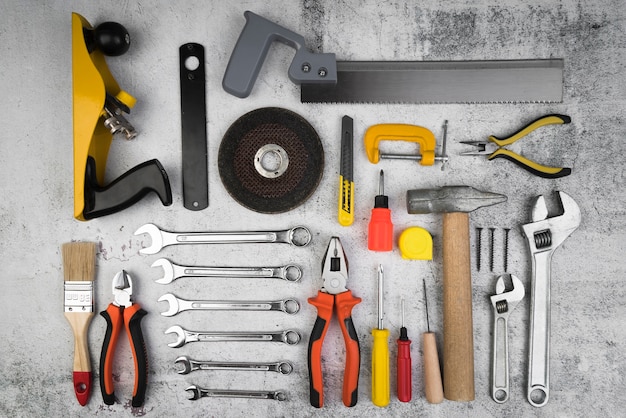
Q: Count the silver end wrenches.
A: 6